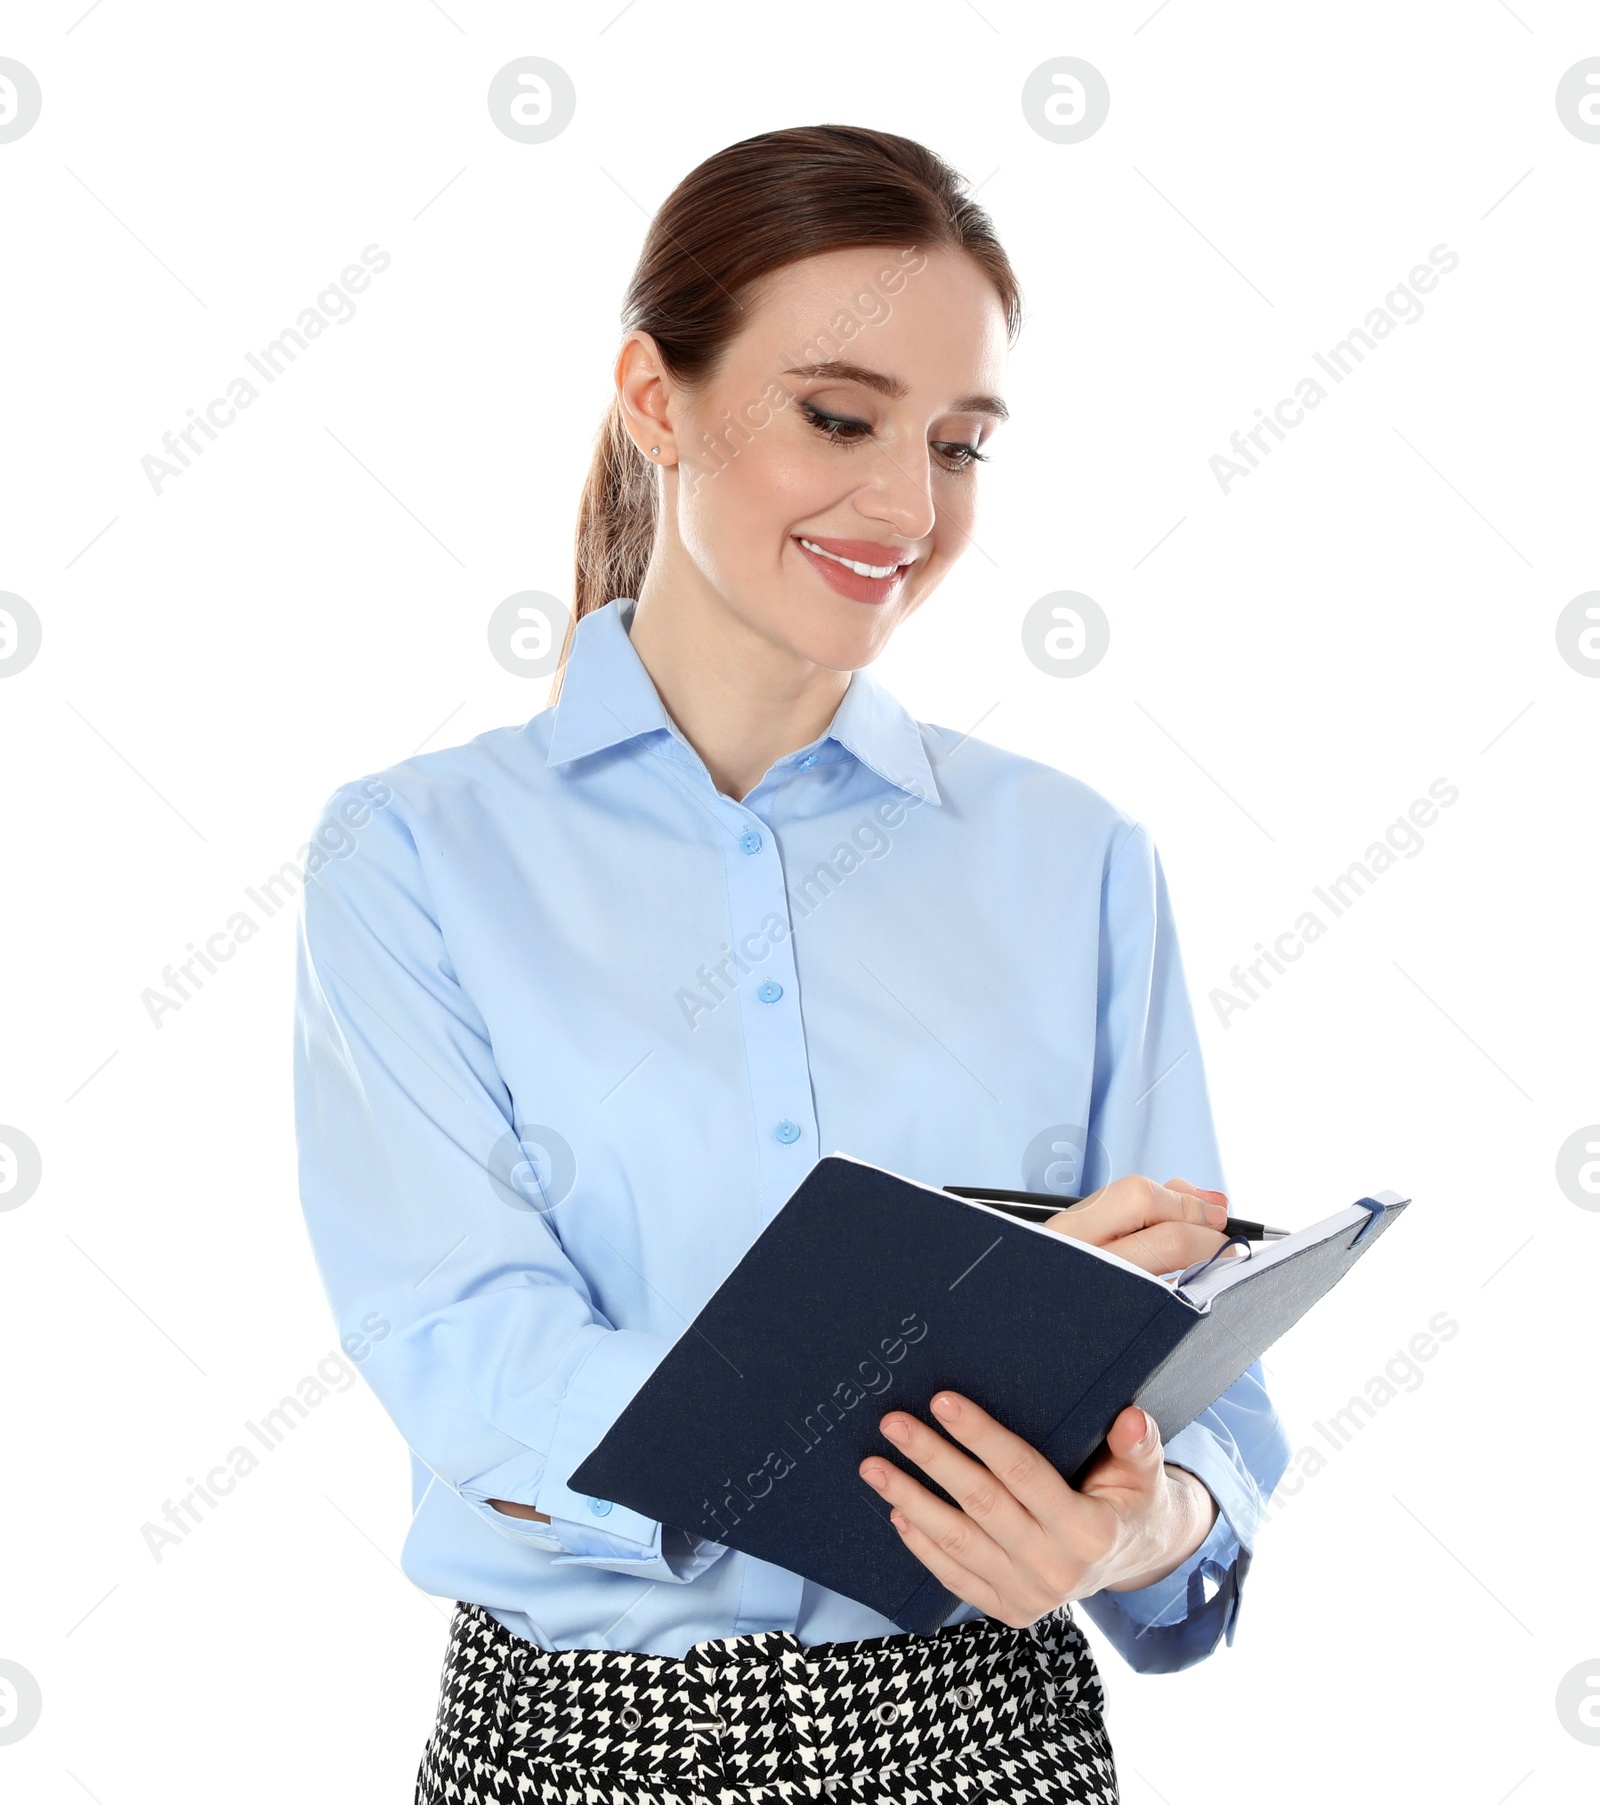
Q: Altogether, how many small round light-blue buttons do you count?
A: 5